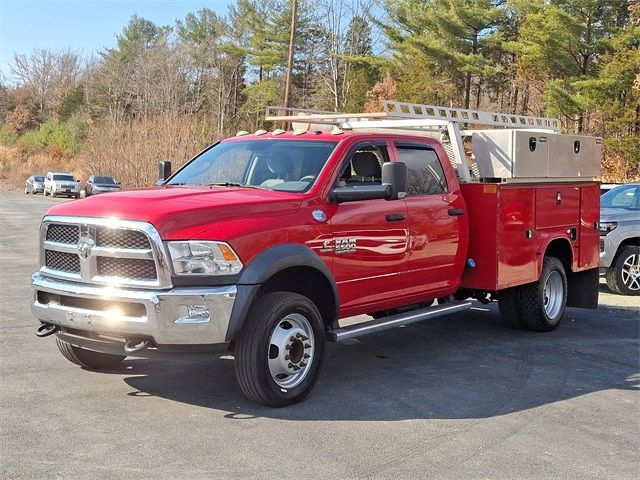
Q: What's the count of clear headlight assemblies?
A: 1